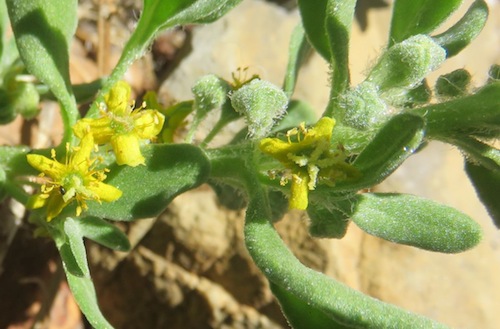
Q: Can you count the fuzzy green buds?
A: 4